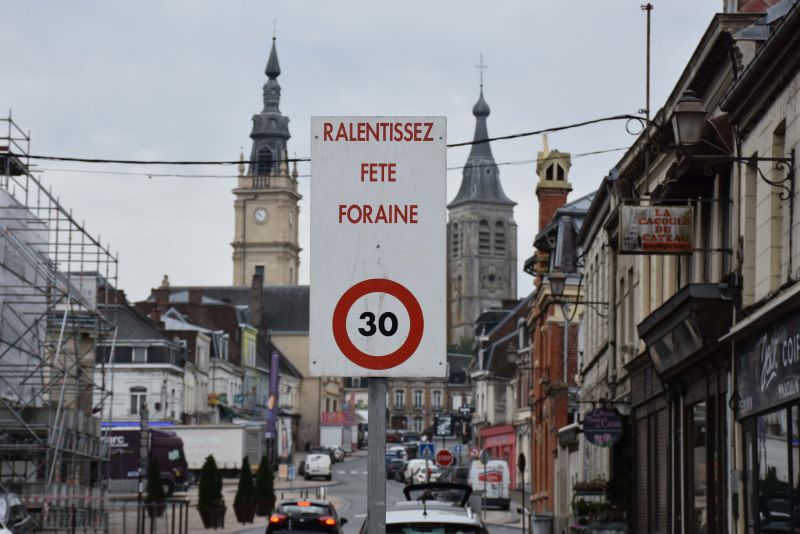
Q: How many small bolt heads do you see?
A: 5